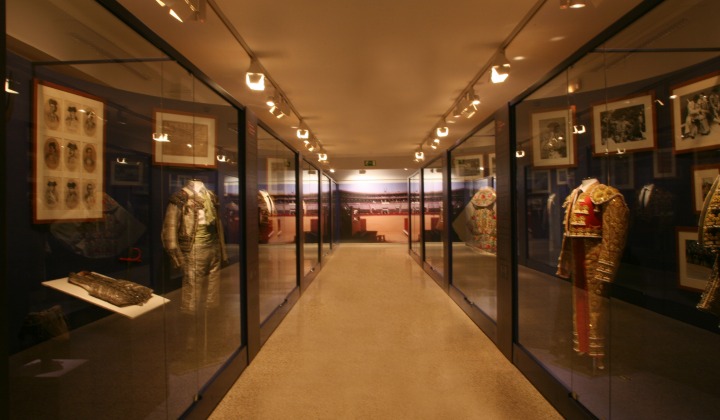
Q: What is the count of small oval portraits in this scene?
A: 9